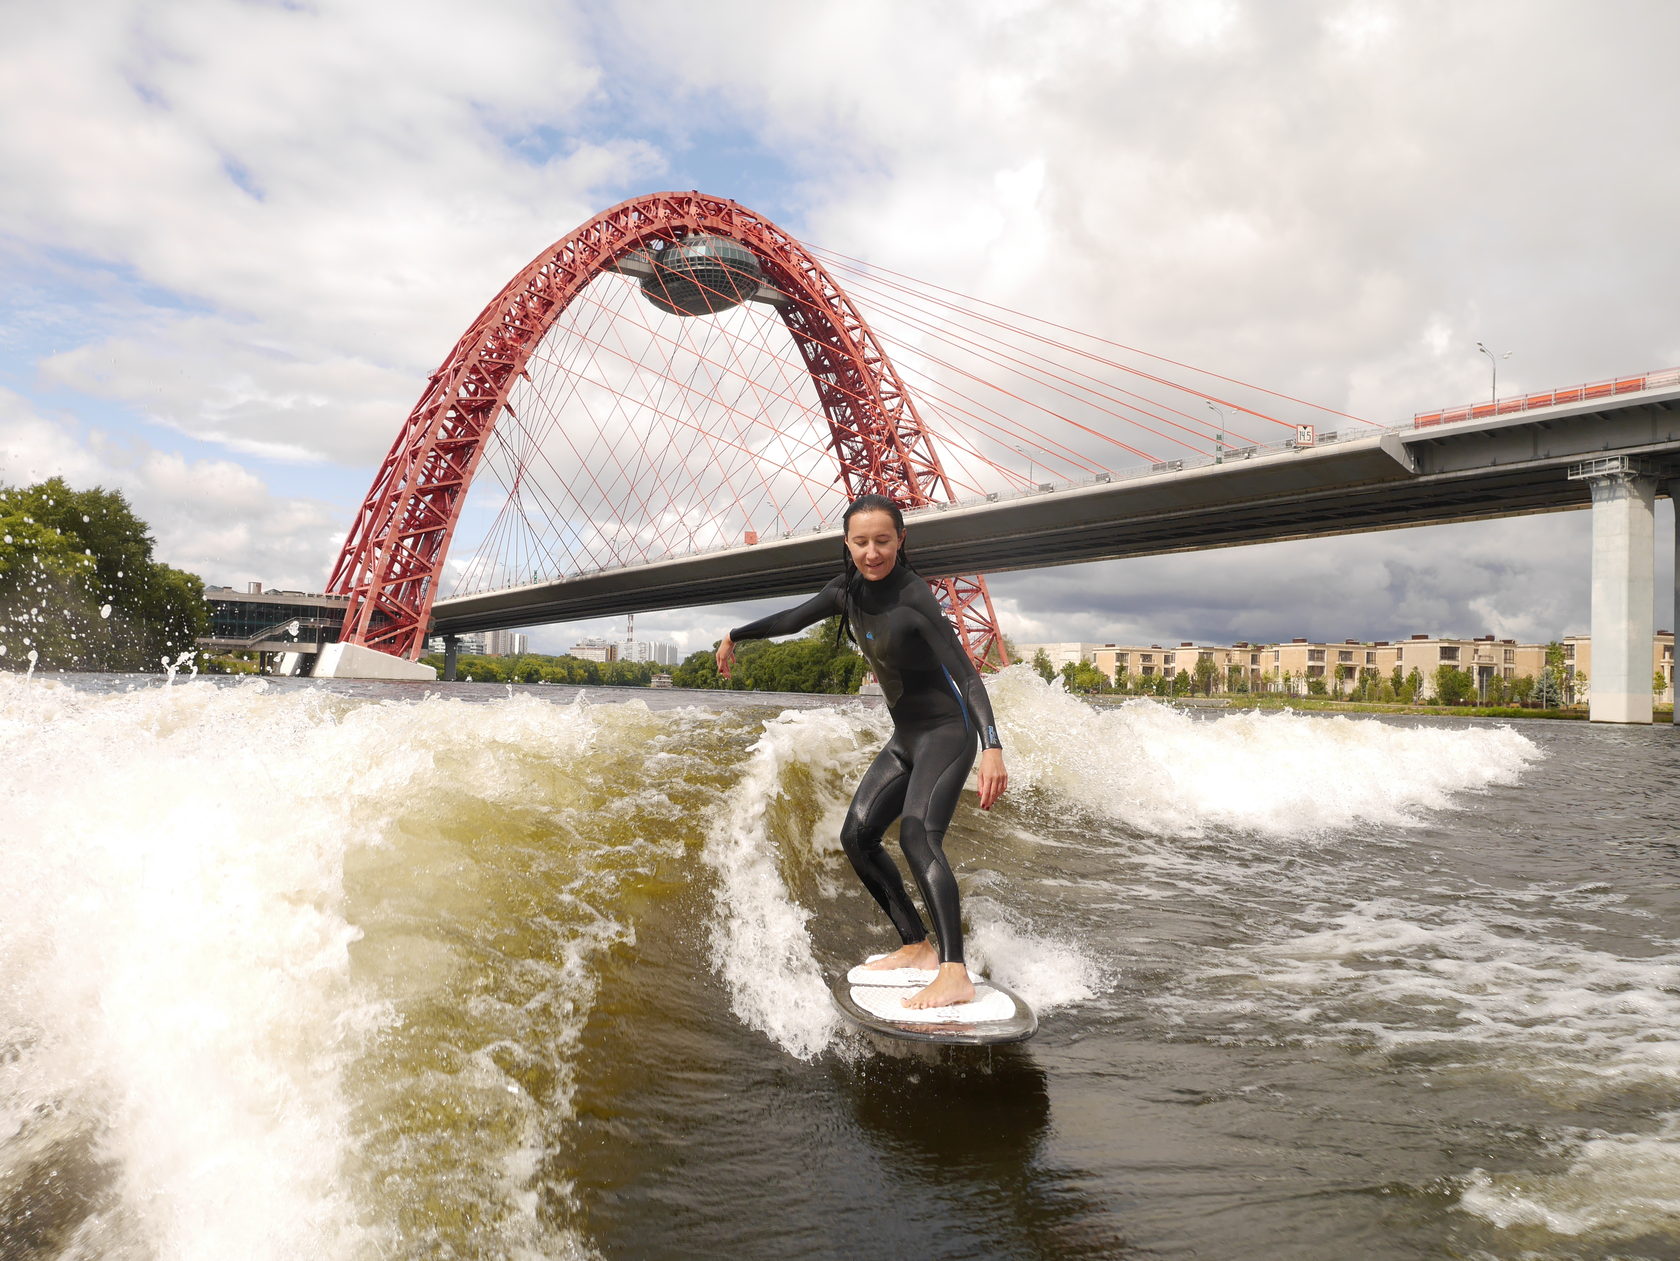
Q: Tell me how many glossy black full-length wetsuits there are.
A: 1